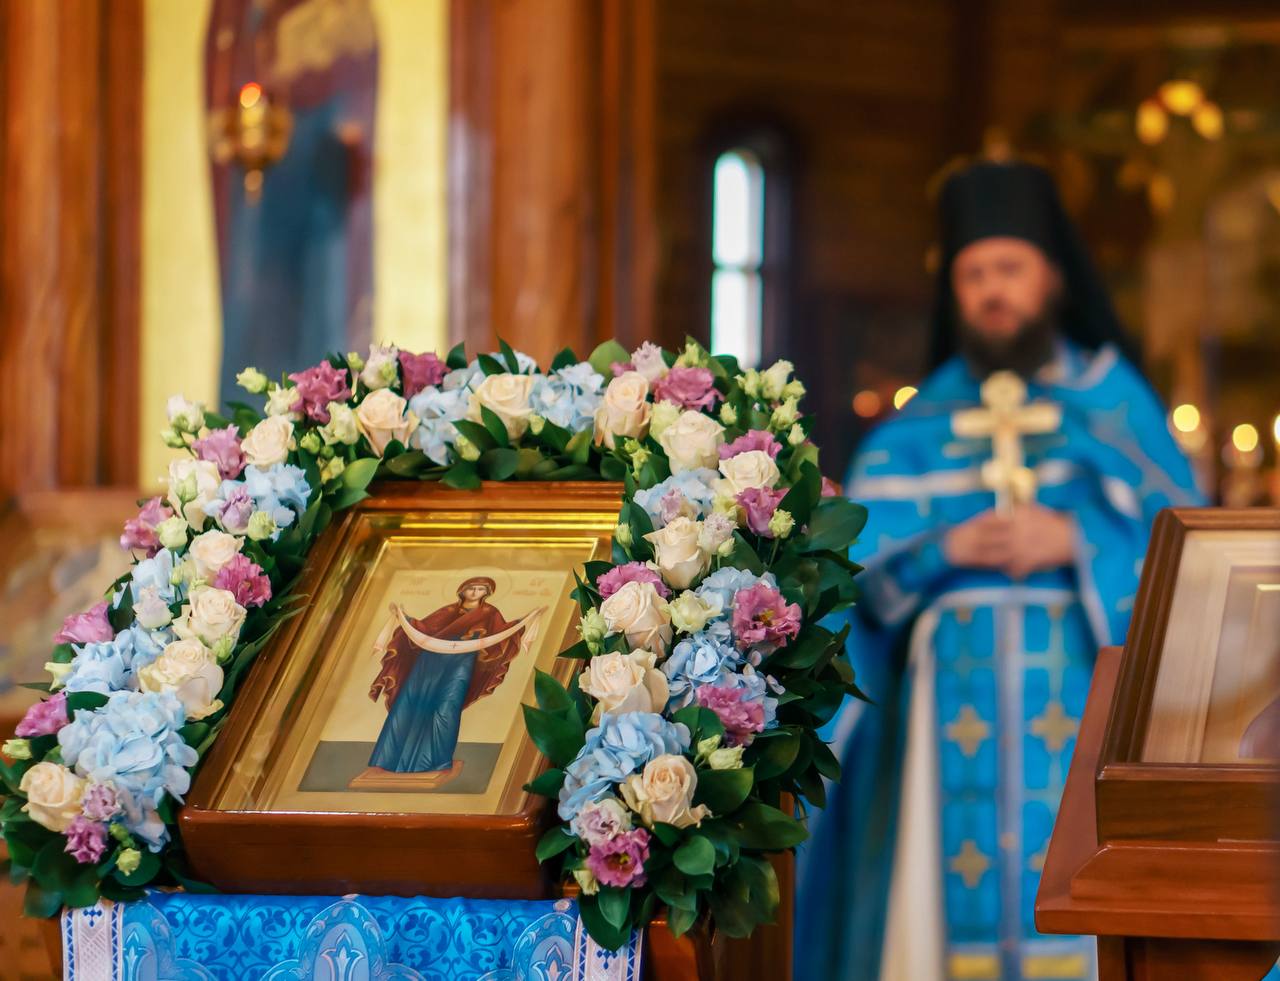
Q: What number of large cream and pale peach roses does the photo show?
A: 15